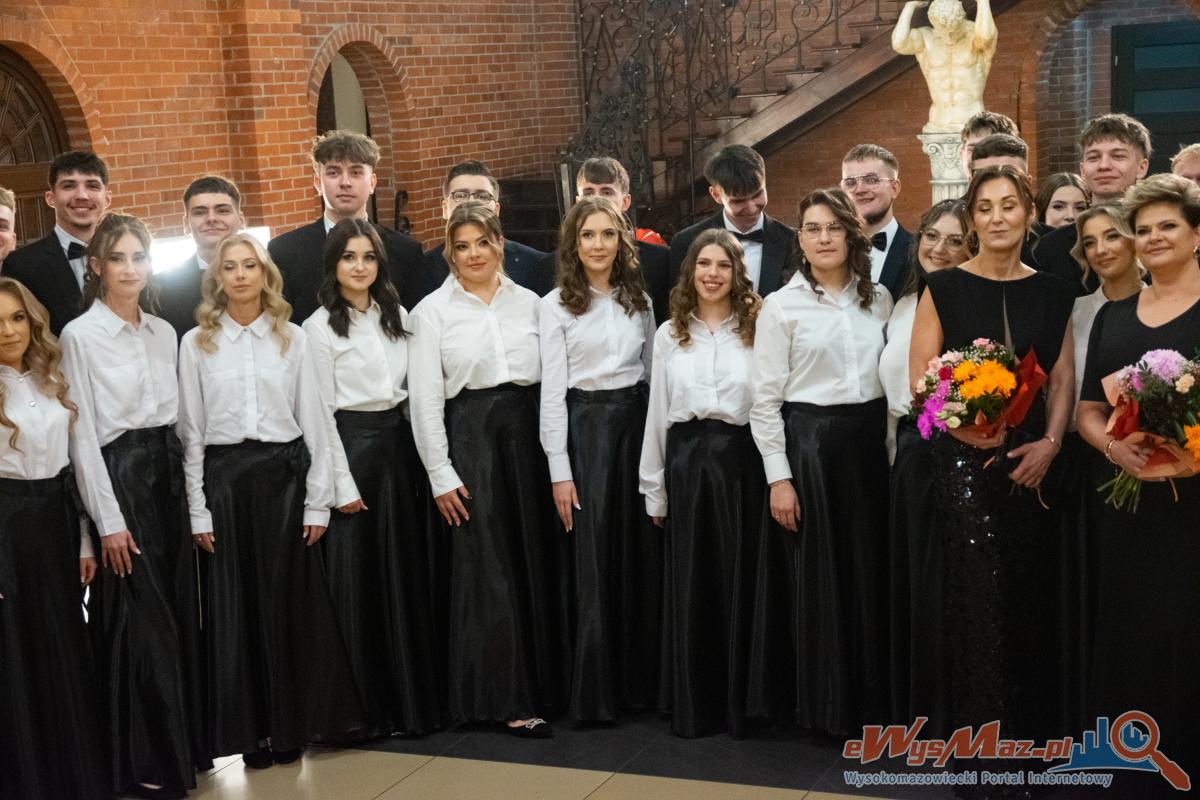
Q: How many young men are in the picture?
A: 12